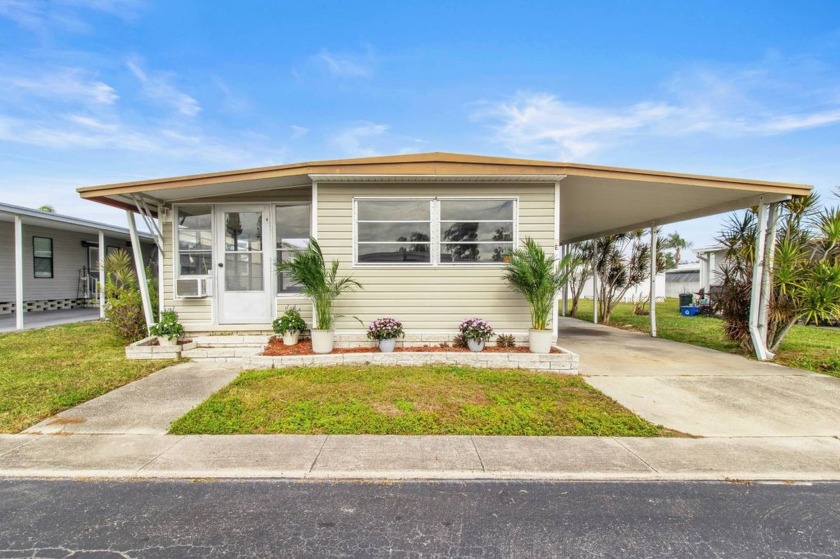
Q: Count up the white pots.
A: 6